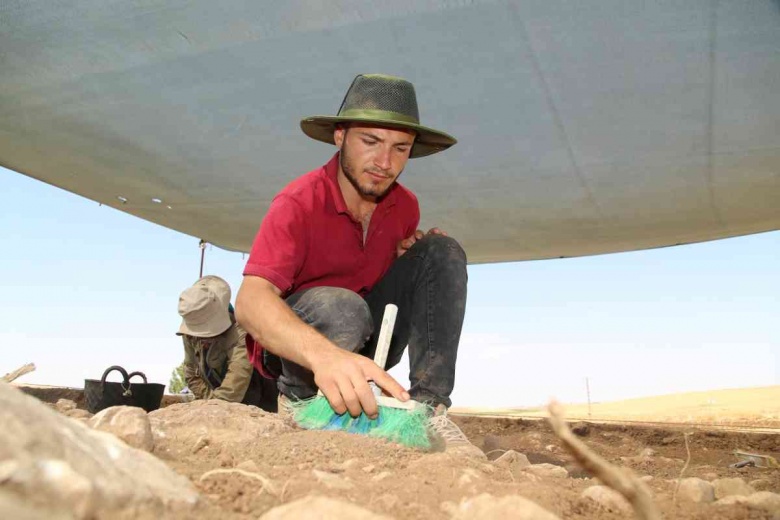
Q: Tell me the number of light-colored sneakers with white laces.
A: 1